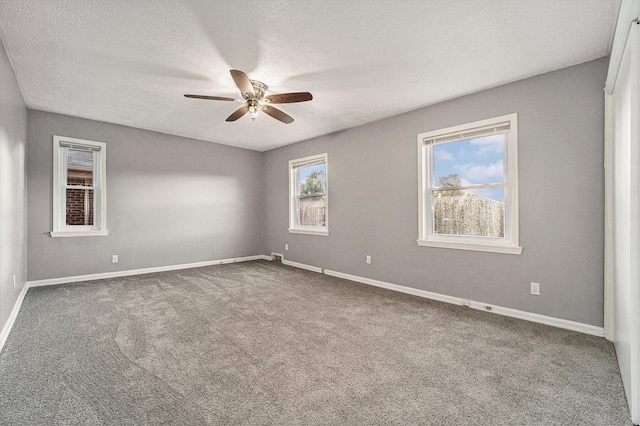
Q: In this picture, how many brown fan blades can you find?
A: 5